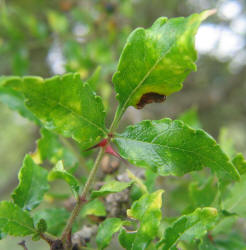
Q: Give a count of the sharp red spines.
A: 2